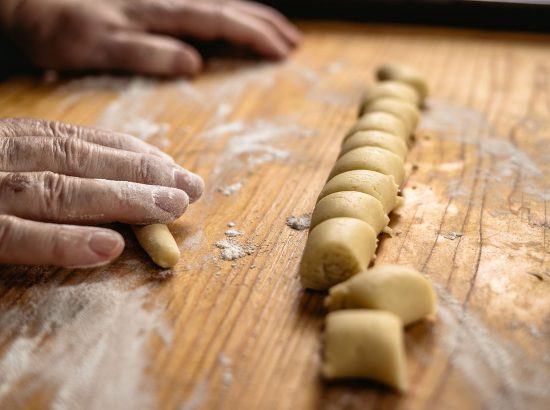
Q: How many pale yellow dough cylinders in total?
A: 12